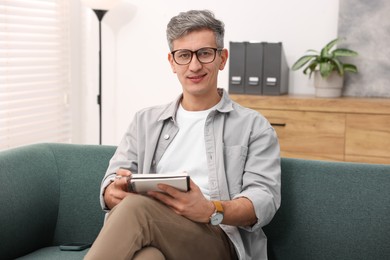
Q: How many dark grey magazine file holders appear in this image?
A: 3